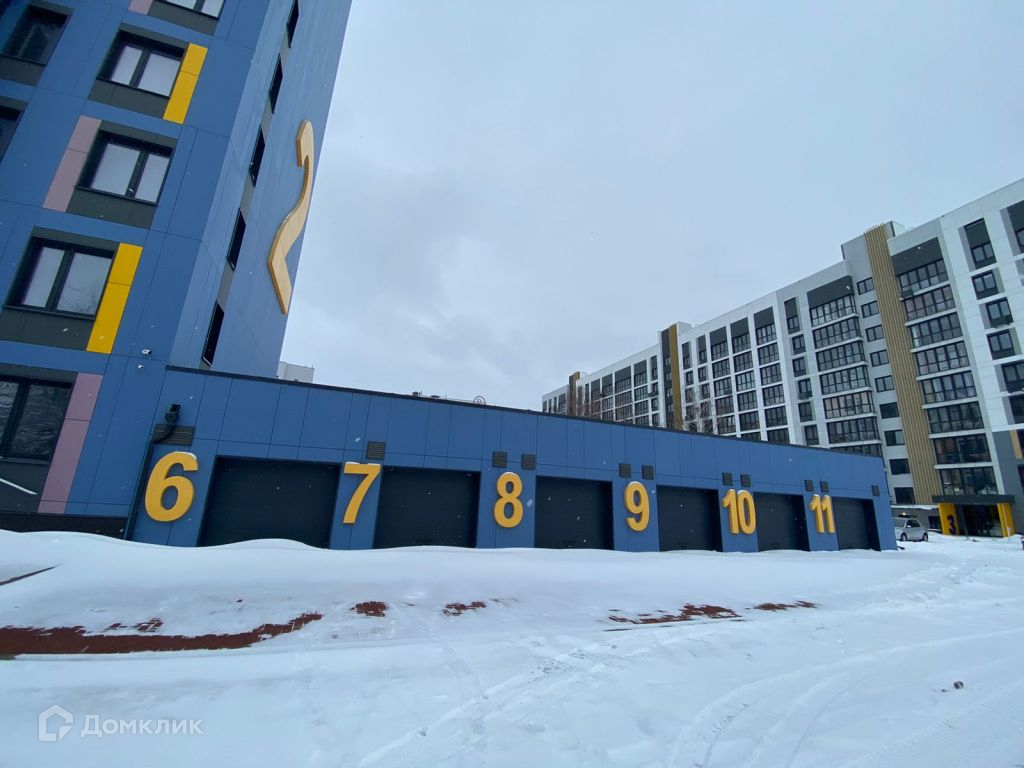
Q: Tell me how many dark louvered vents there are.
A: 11